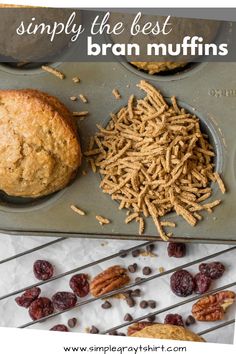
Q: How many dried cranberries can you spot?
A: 11